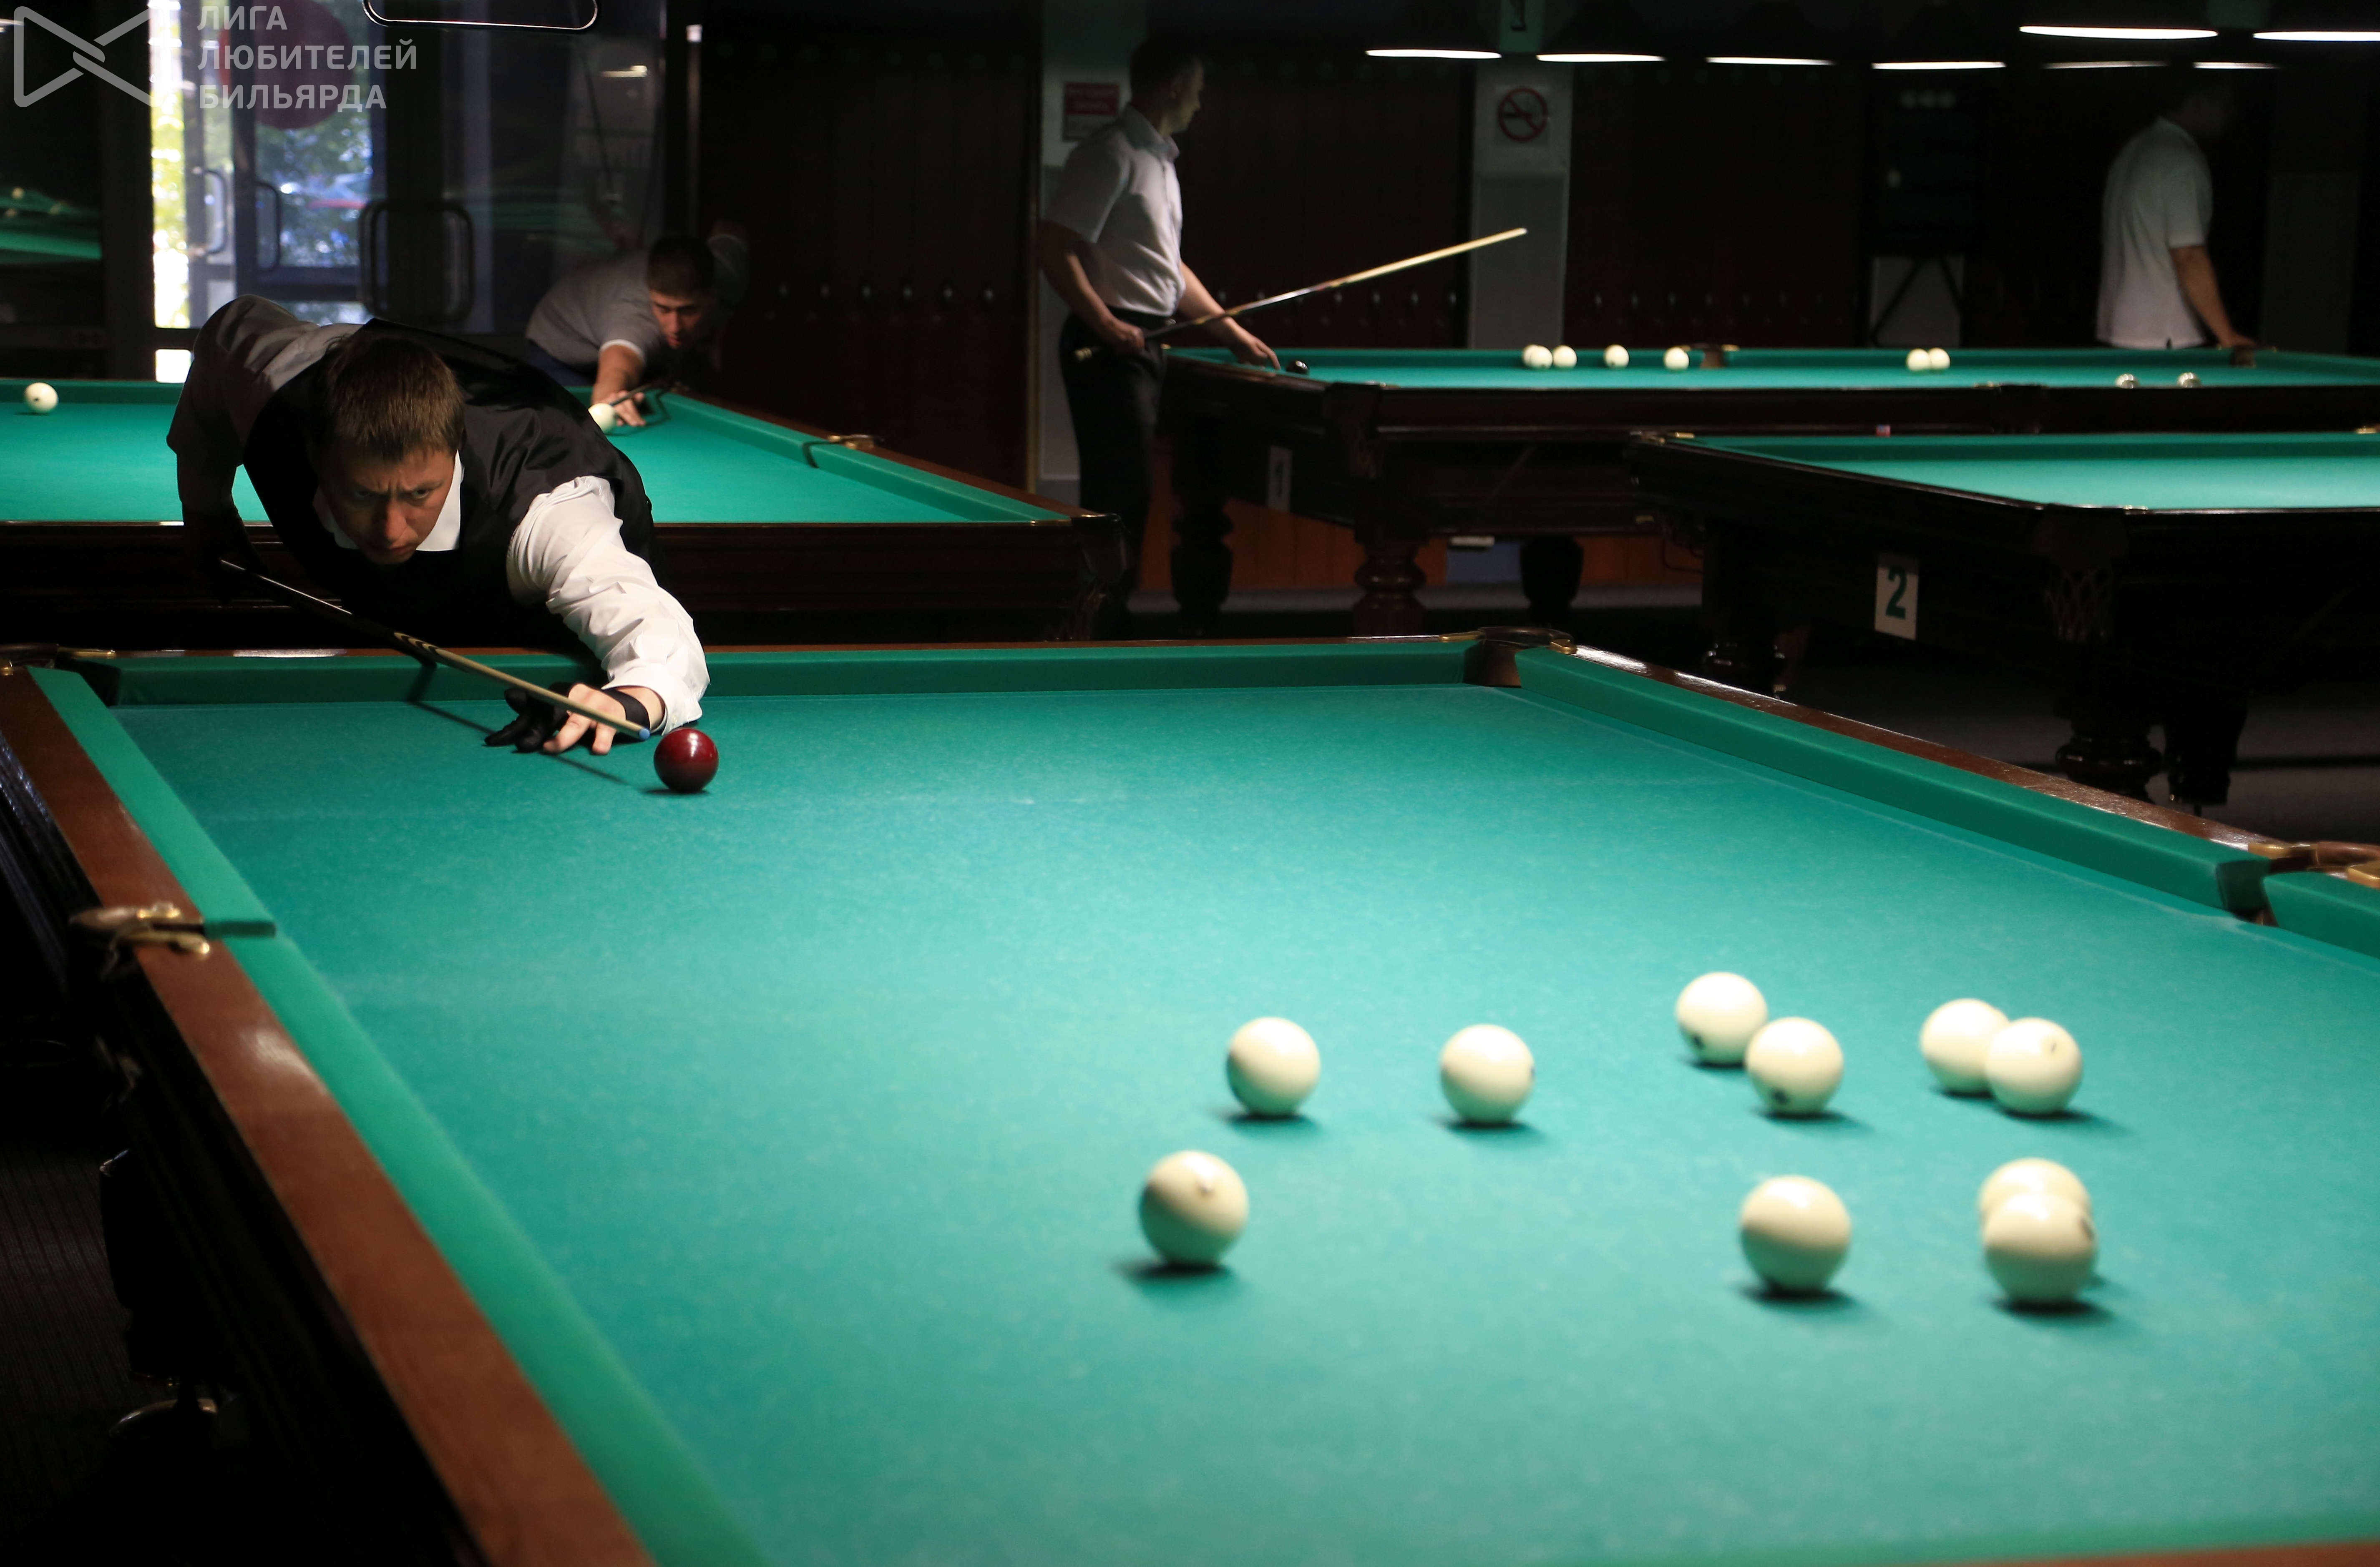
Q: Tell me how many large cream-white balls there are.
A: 10